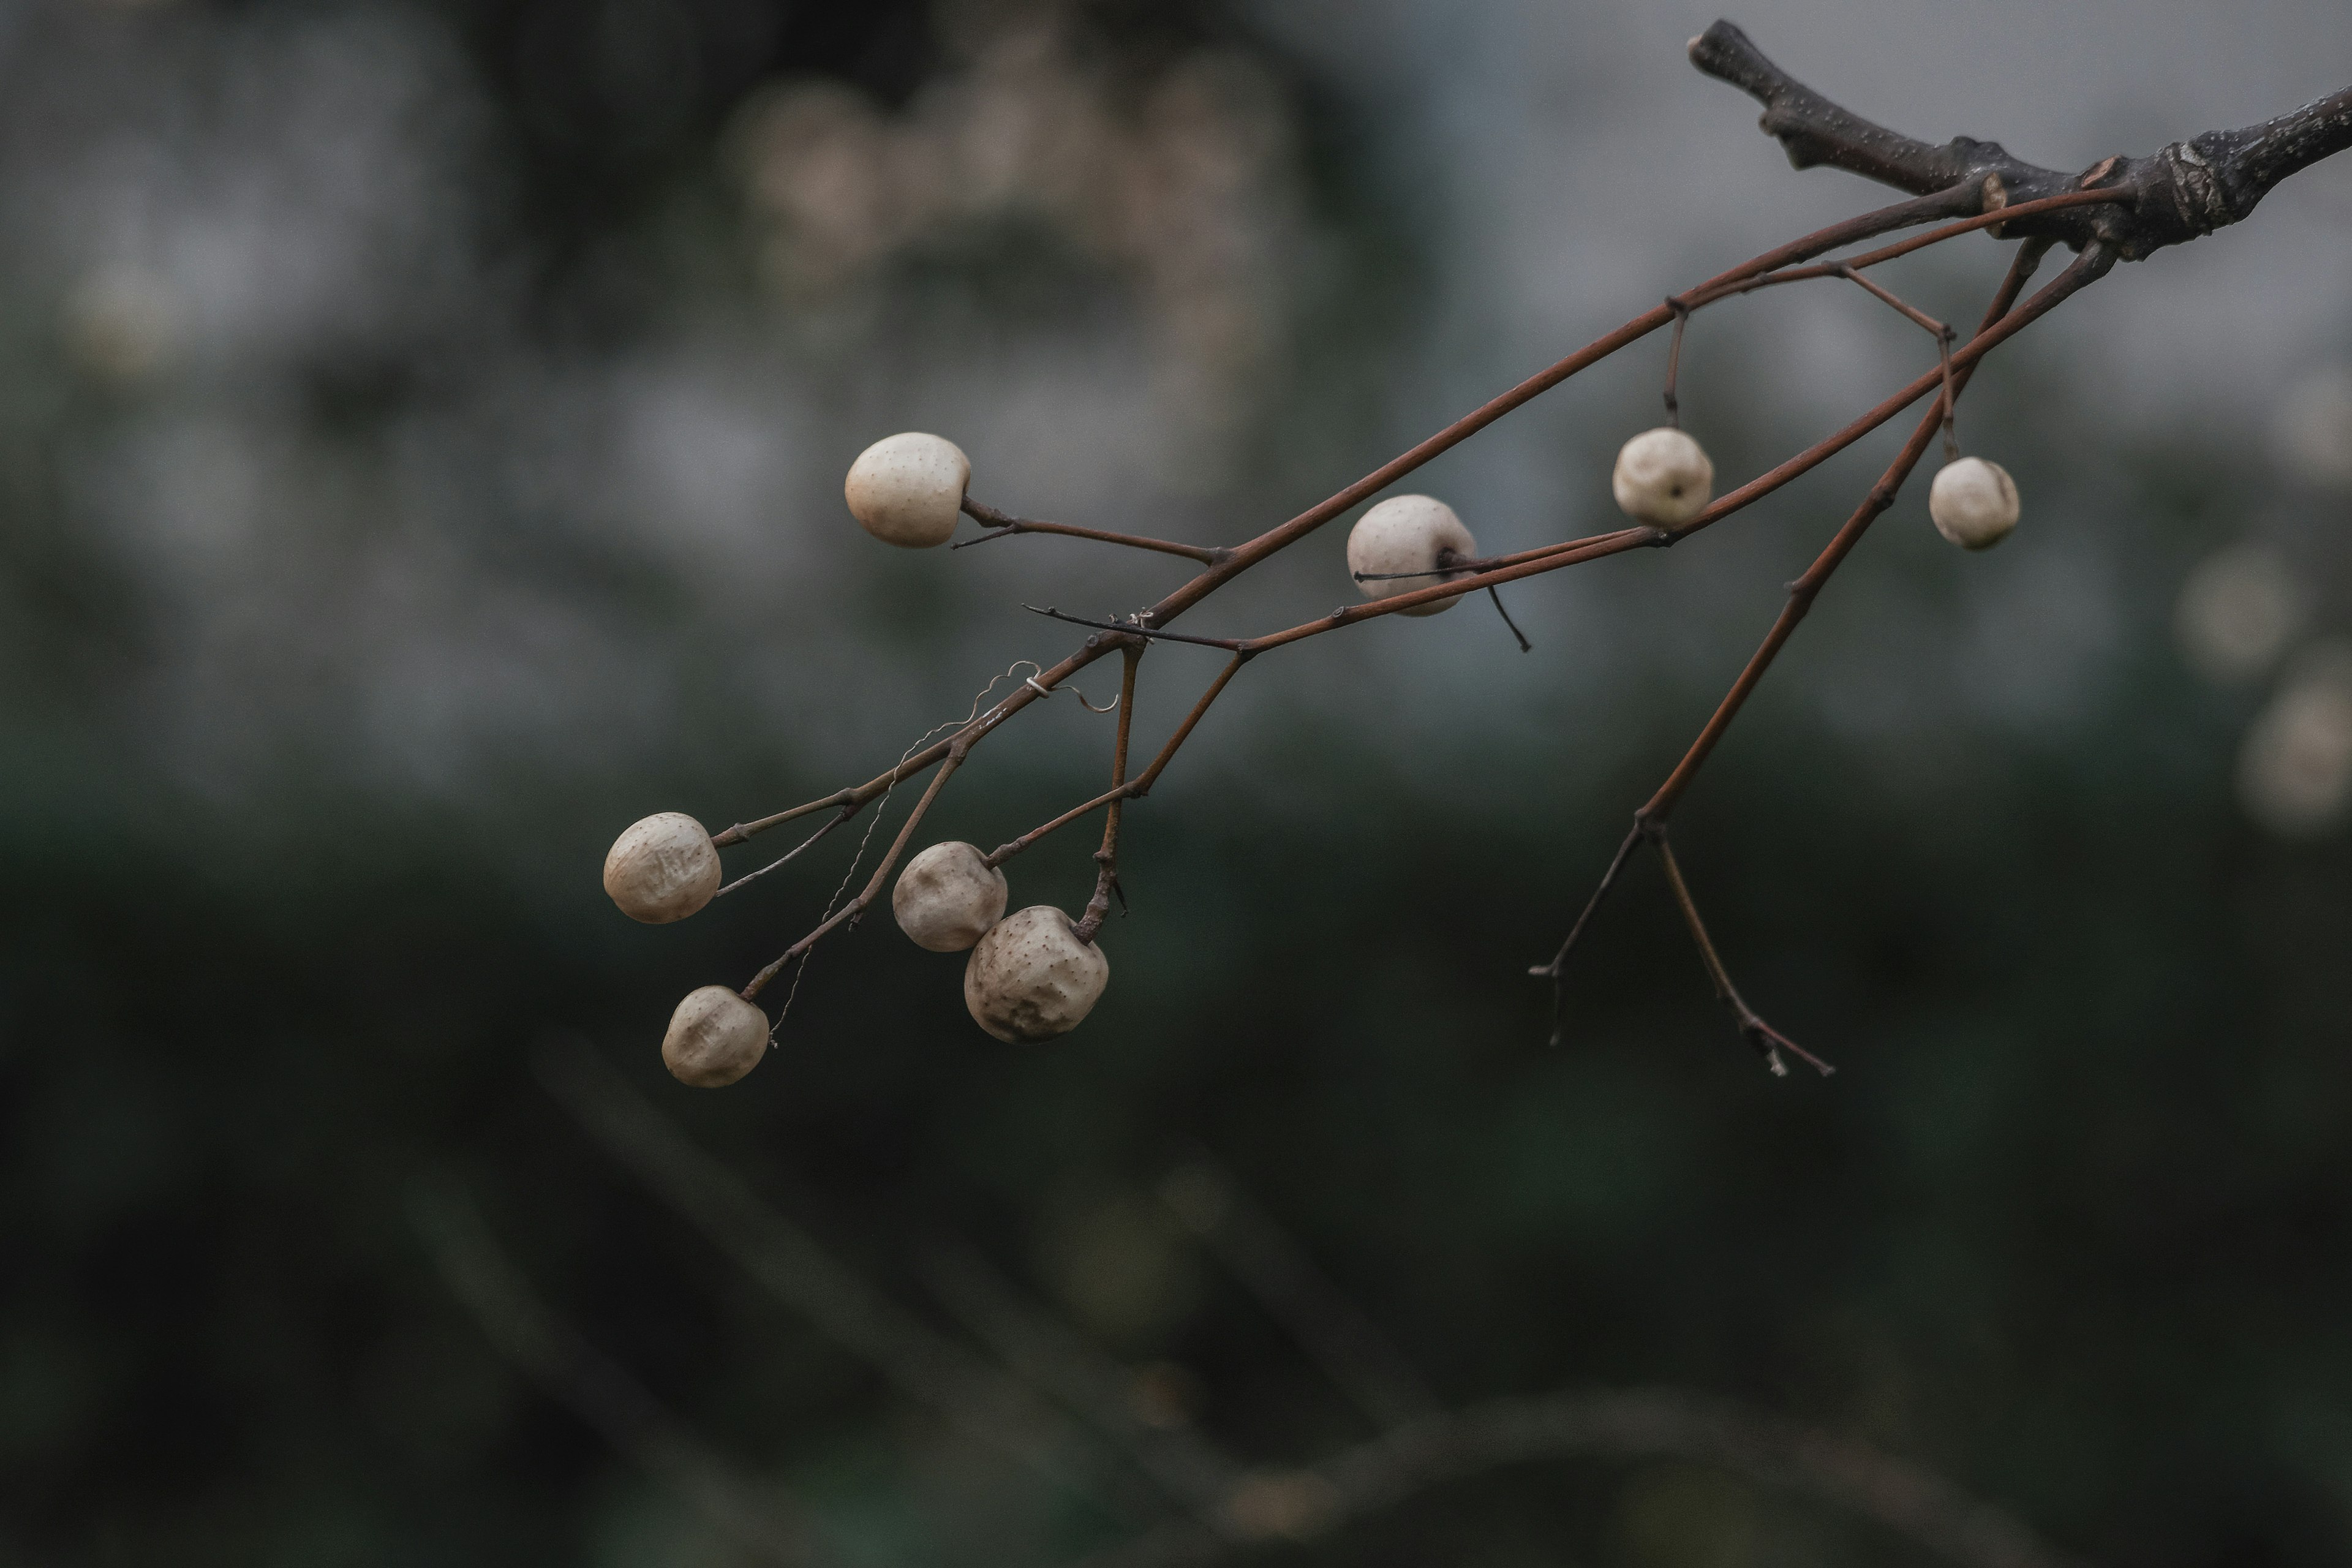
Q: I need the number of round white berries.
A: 8